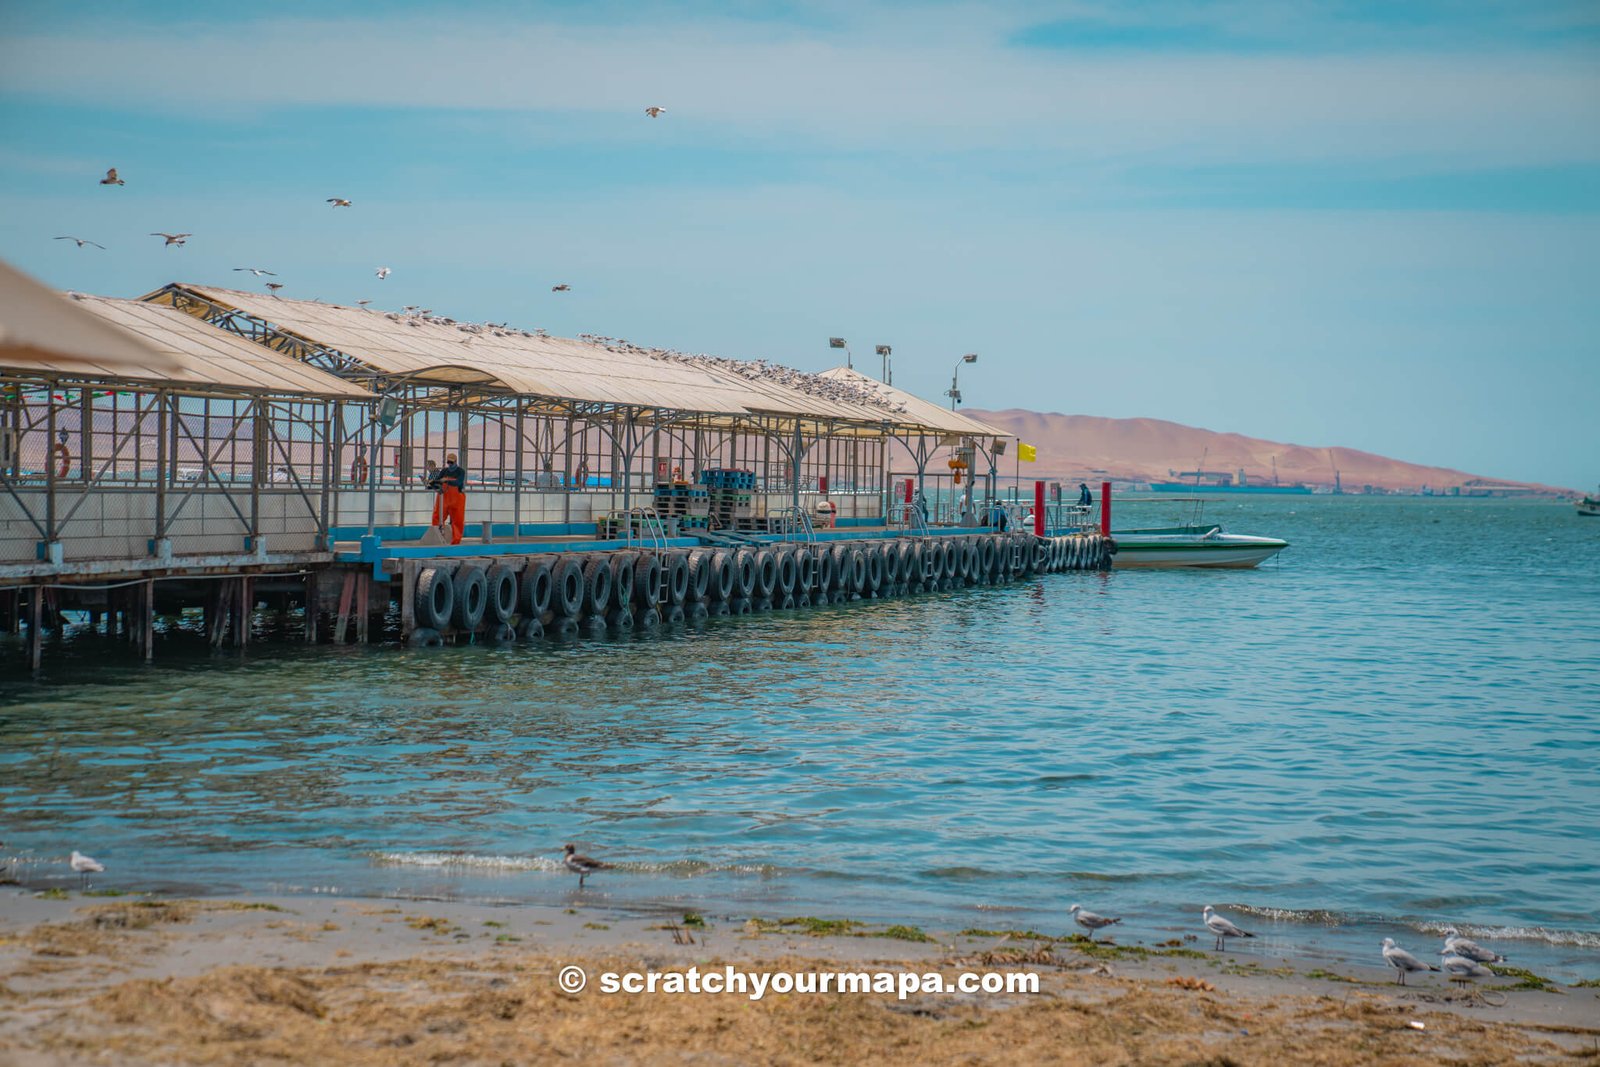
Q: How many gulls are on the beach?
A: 7